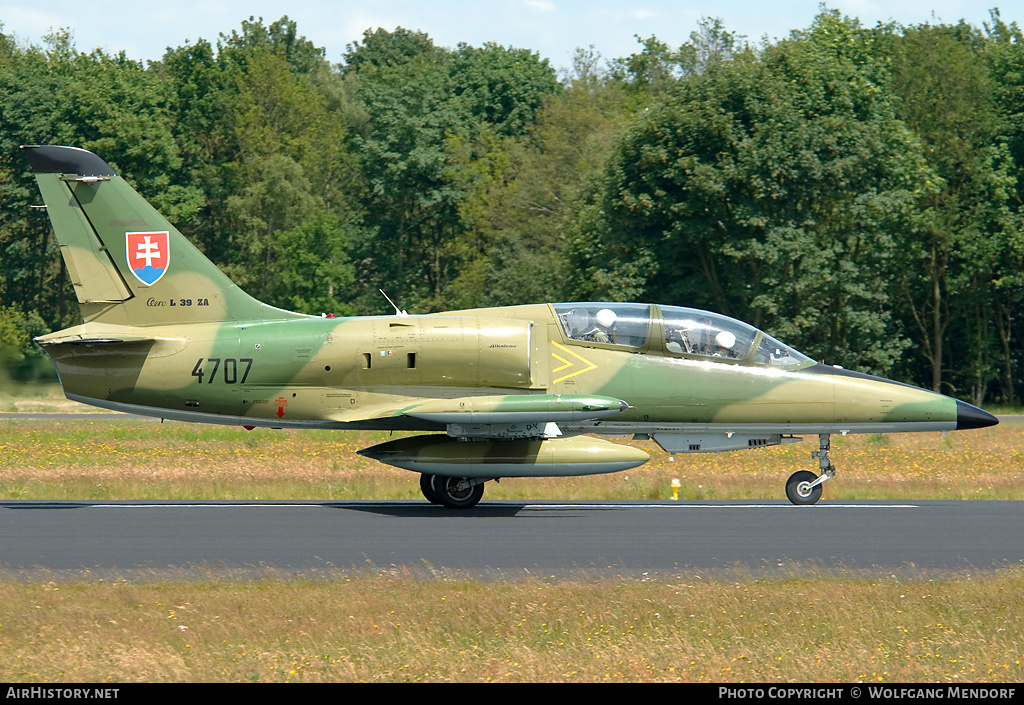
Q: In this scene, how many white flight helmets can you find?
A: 2